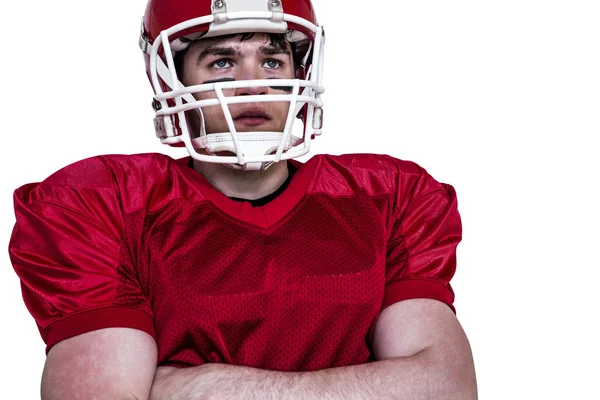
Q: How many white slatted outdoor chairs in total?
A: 0